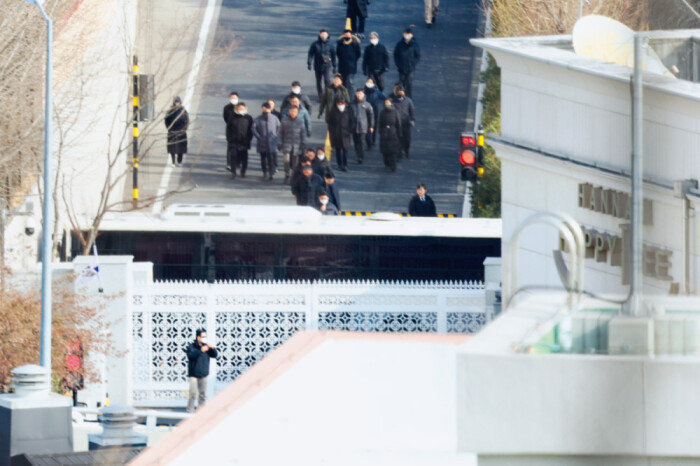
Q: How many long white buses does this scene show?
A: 1